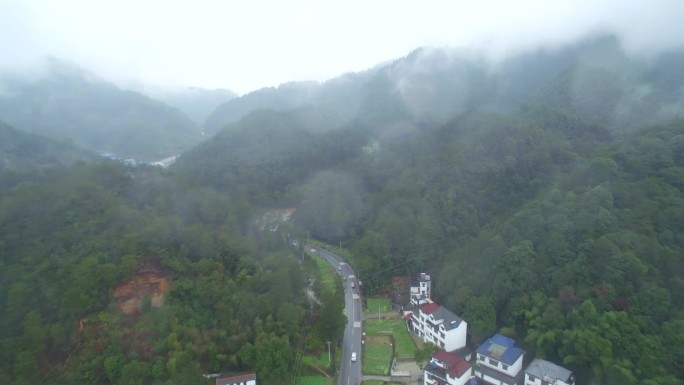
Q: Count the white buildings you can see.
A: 6